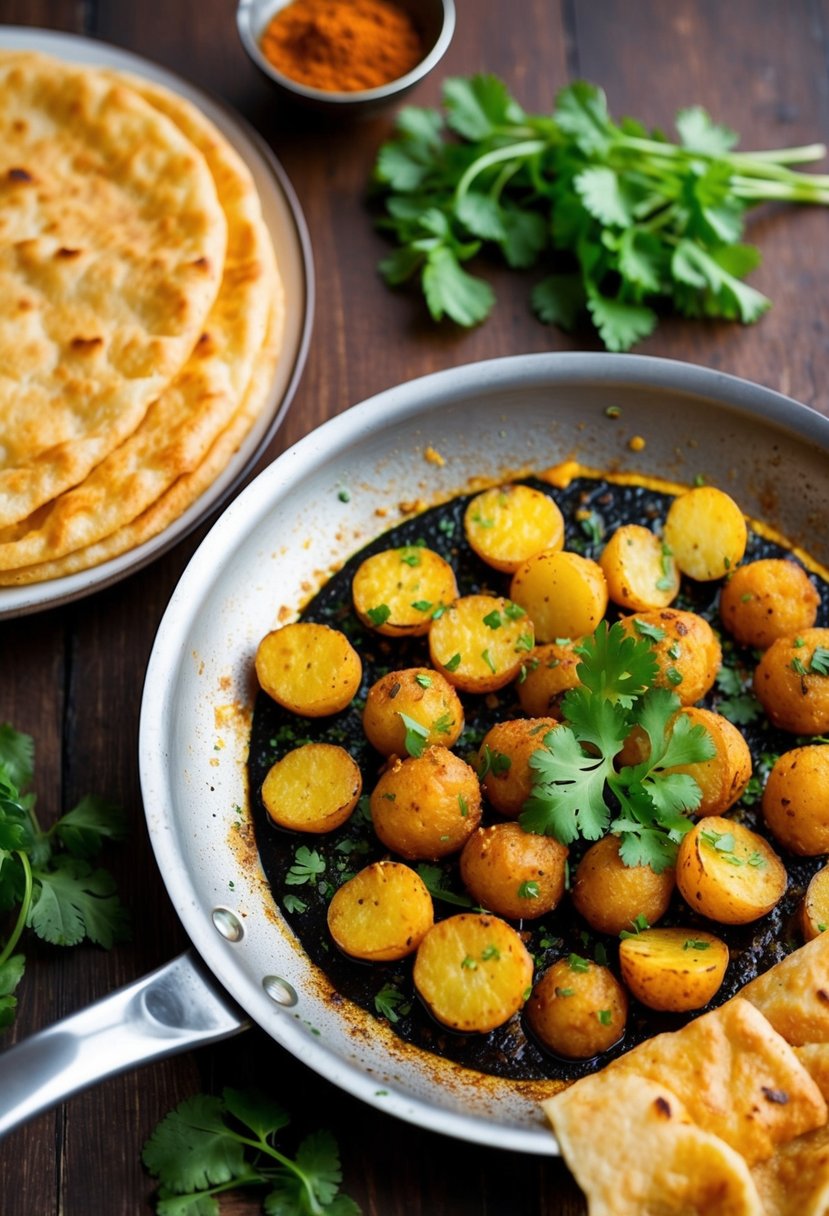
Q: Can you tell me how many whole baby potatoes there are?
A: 11